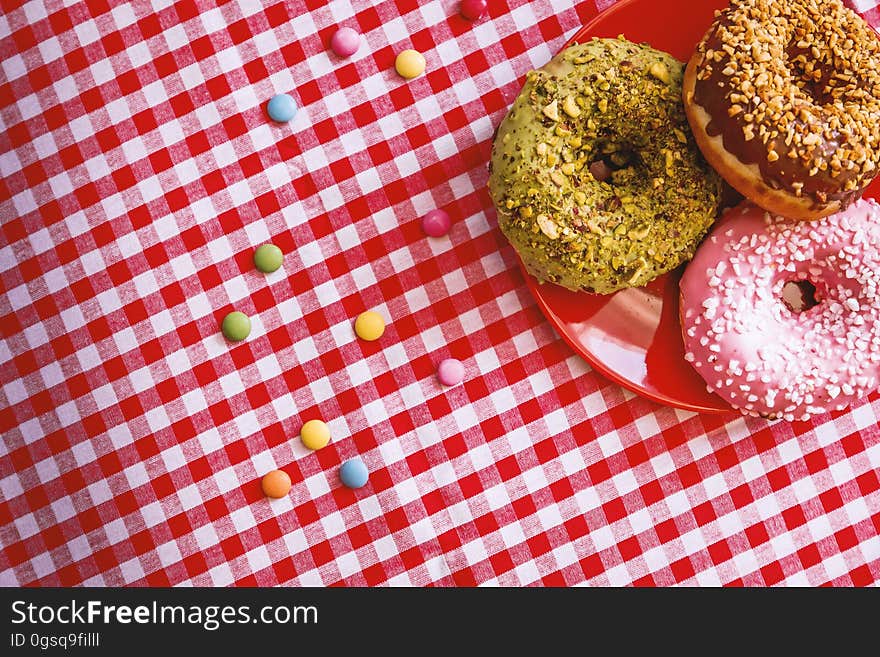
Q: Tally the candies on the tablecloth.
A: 12